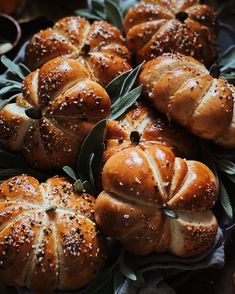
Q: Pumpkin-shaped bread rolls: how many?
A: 7